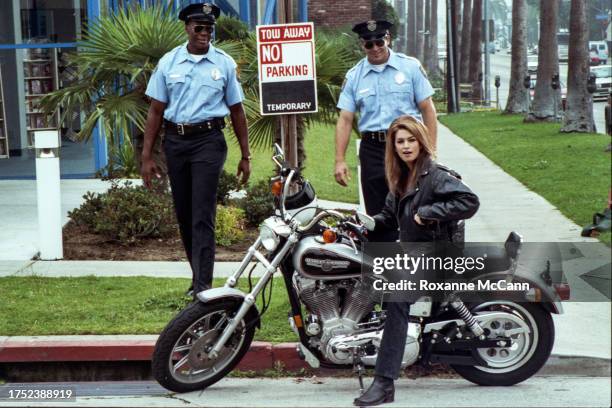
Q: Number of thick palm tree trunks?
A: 3